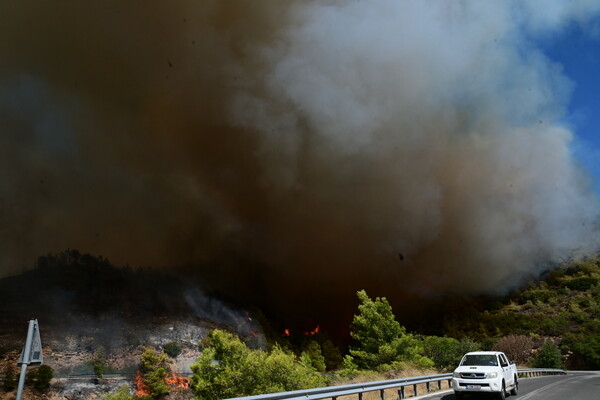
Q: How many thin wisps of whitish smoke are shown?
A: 1